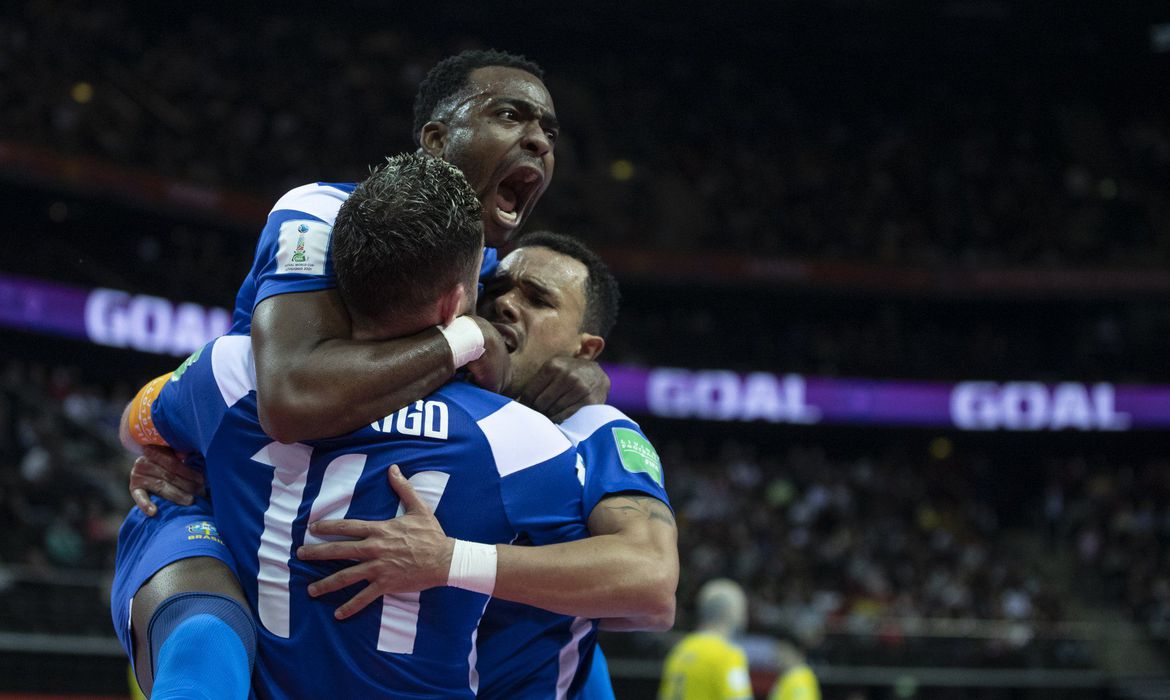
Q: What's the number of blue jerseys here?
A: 3